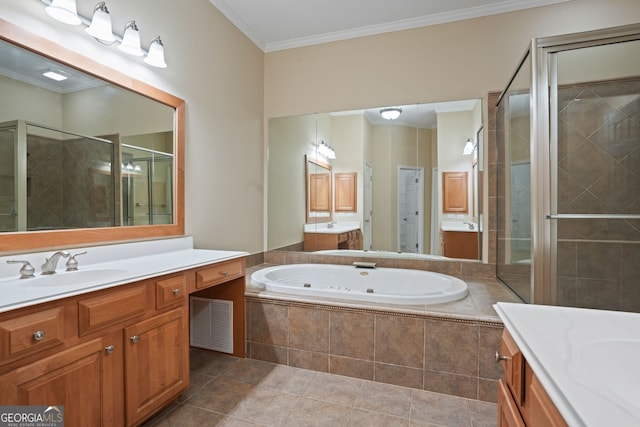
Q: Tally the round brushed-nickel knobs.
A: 6